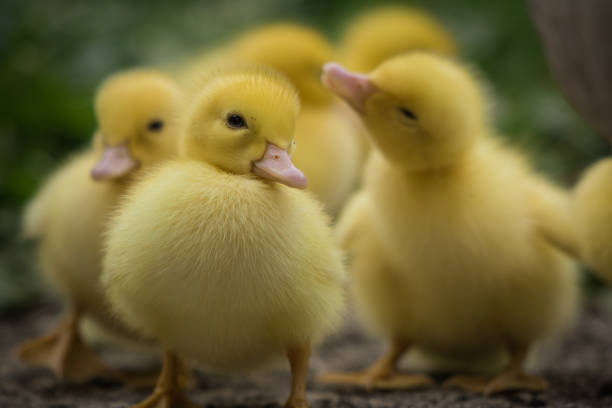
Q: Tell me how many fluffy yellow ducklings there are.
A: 6